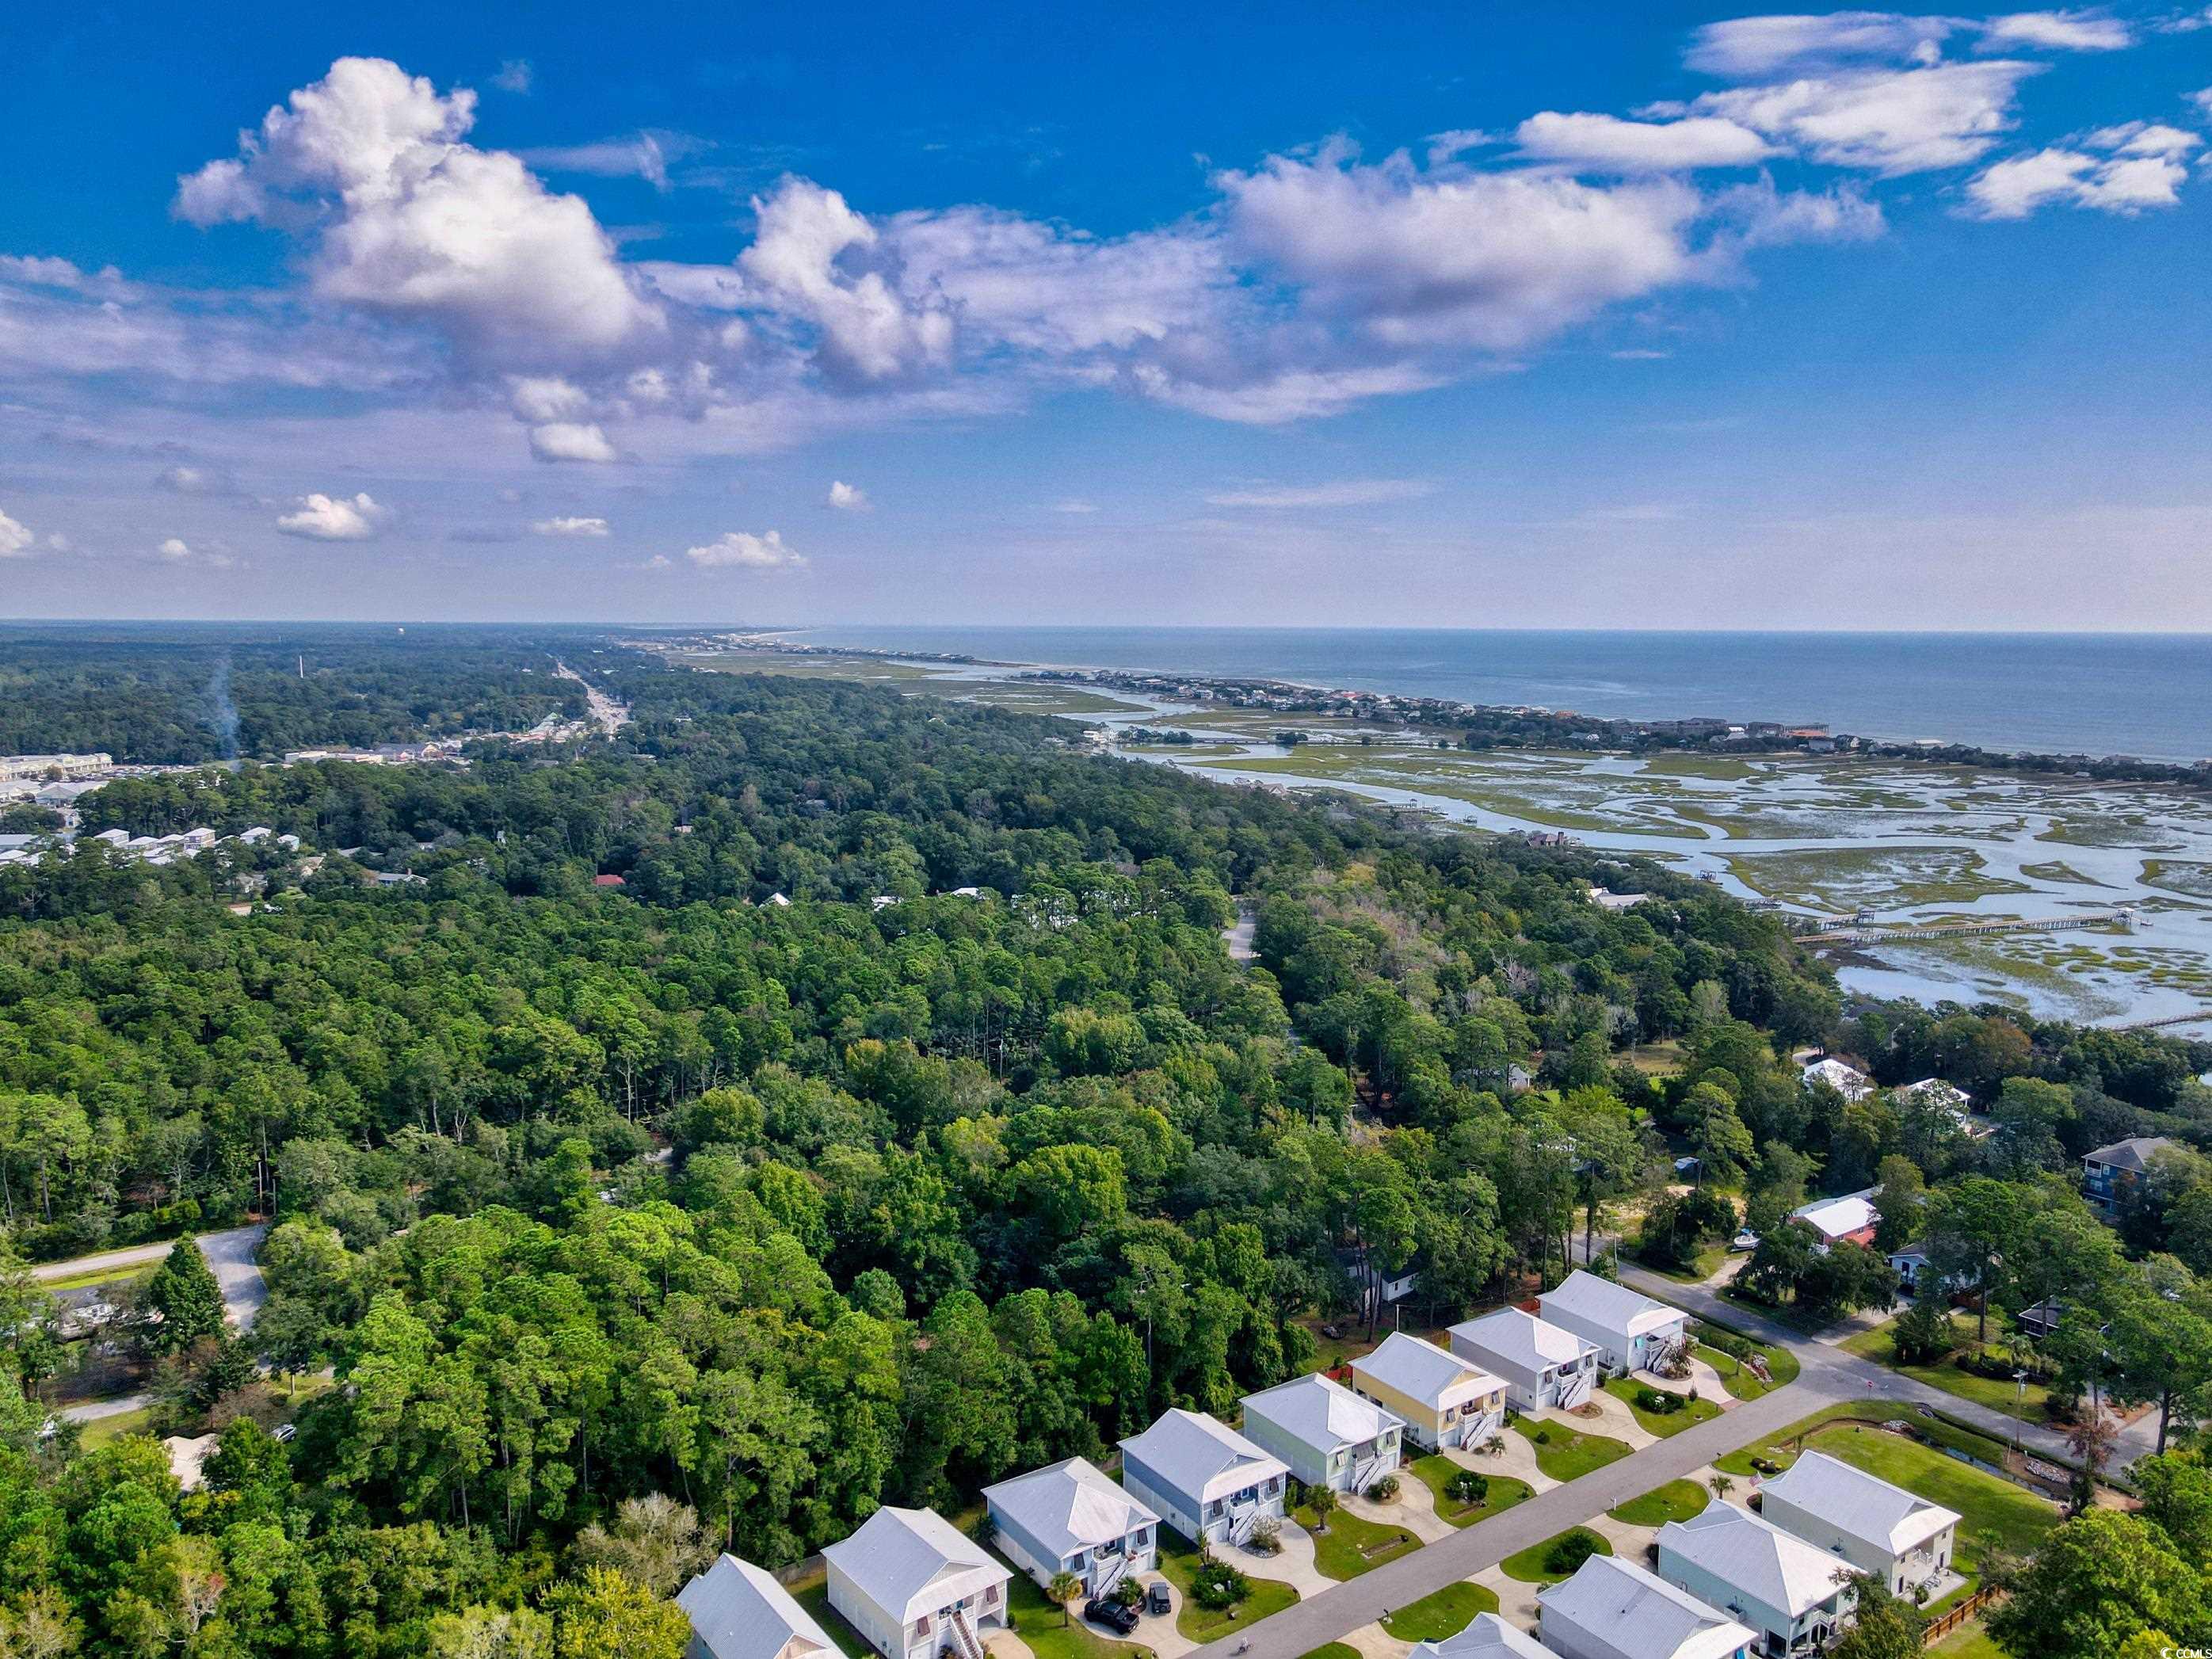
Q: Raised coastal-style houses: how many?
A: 12